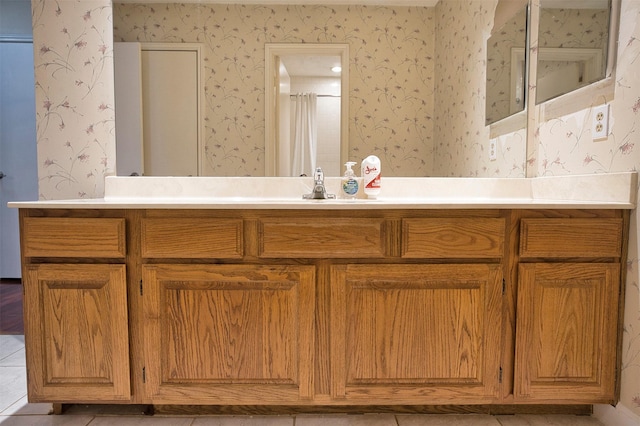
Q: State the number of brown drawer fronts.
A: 5